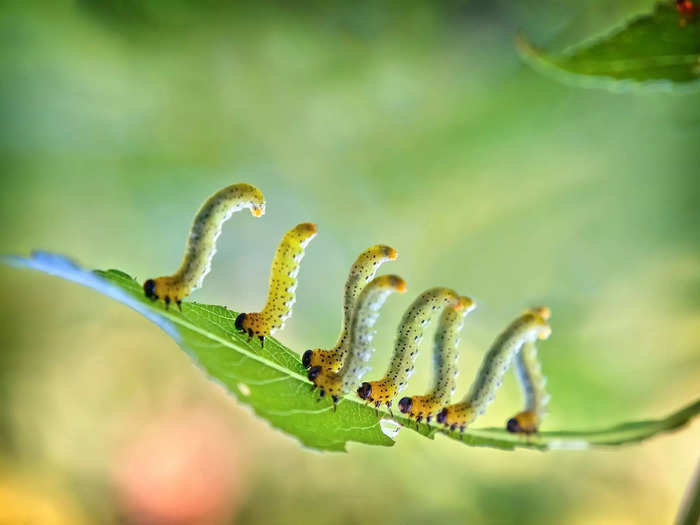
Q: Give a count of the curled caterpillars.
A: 8